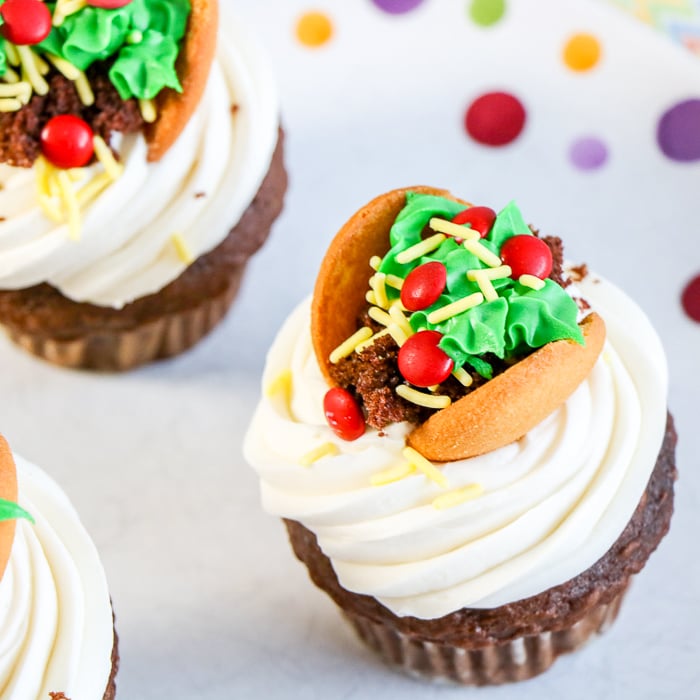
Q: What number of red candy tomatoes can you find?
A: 8